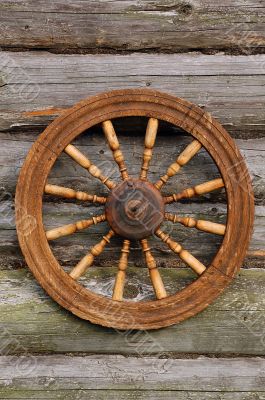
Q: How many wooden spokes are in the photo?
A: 12